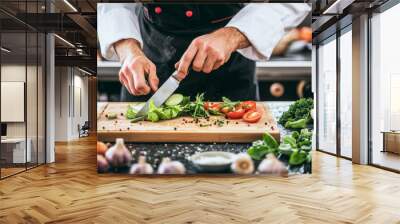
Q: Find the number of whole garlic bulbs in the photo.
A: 5